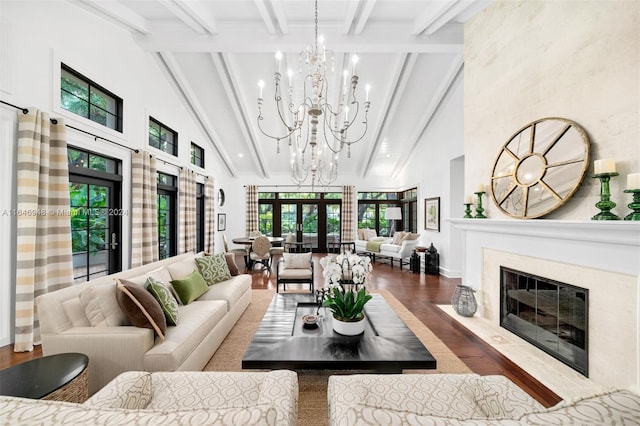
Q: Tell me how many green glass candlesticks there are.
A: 4